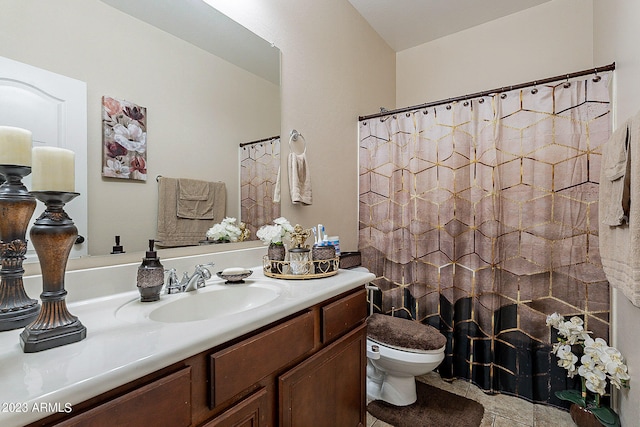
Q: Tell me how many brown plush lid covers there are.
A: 1